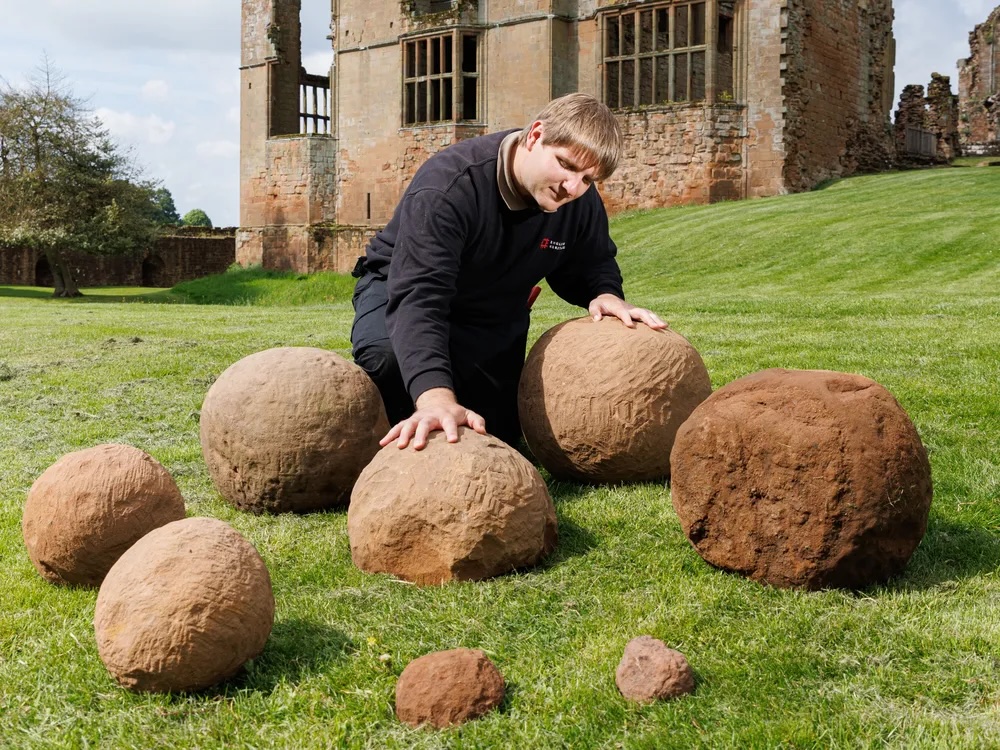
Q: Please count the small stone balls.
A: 2